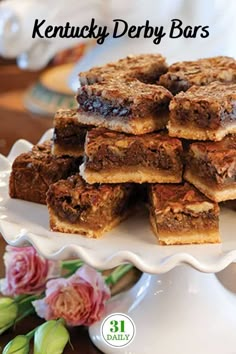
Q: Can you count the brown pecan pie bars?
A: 10